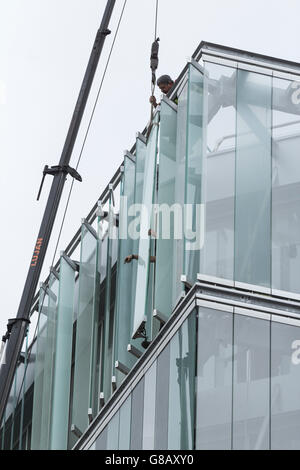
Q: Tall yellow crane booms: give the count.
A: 0